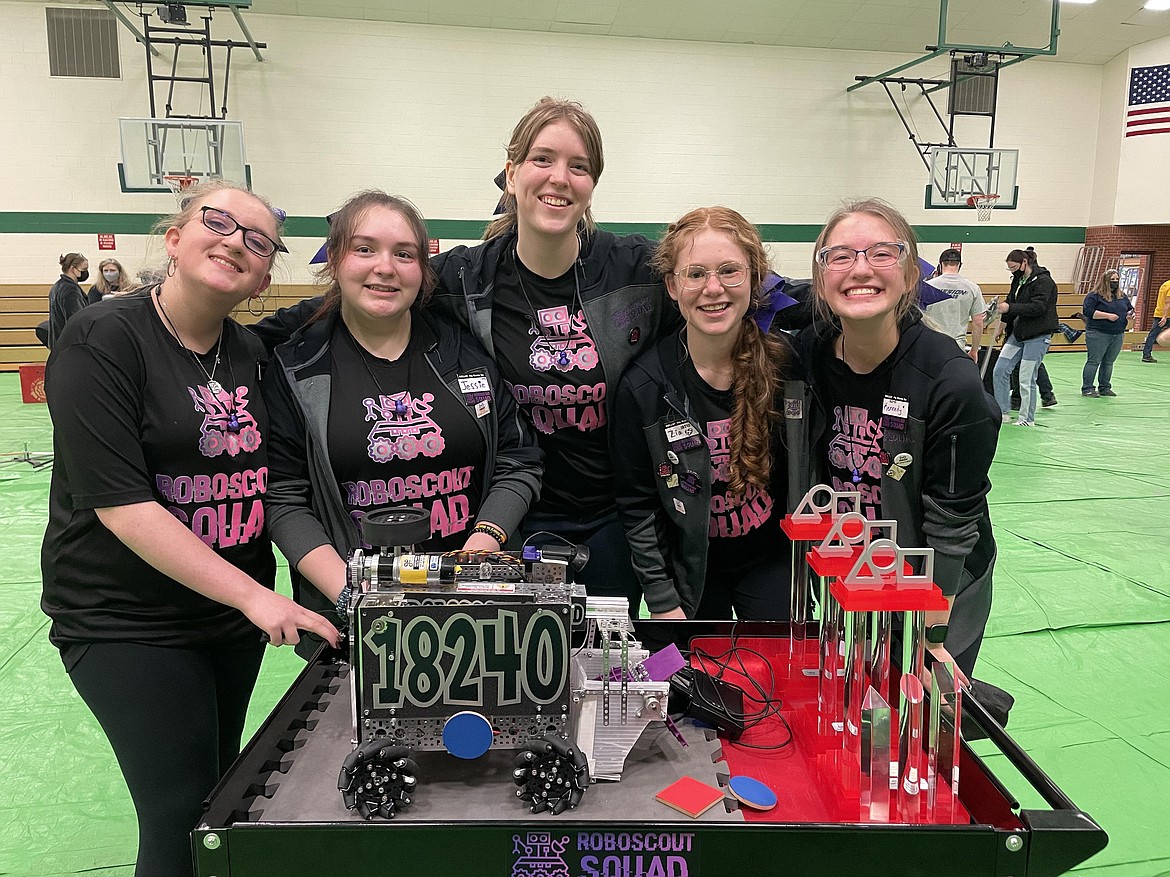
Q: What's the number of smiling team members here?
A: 5